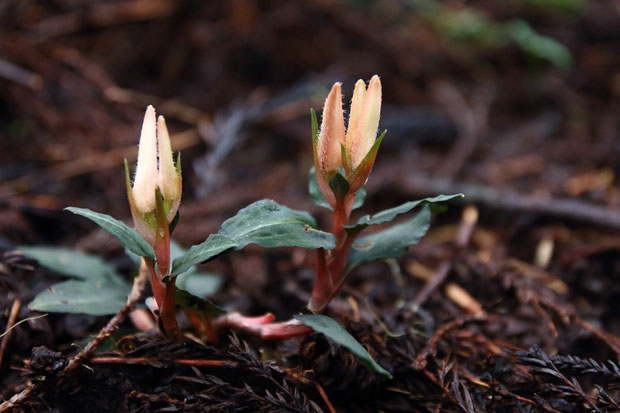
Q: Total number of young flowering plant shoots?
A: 2